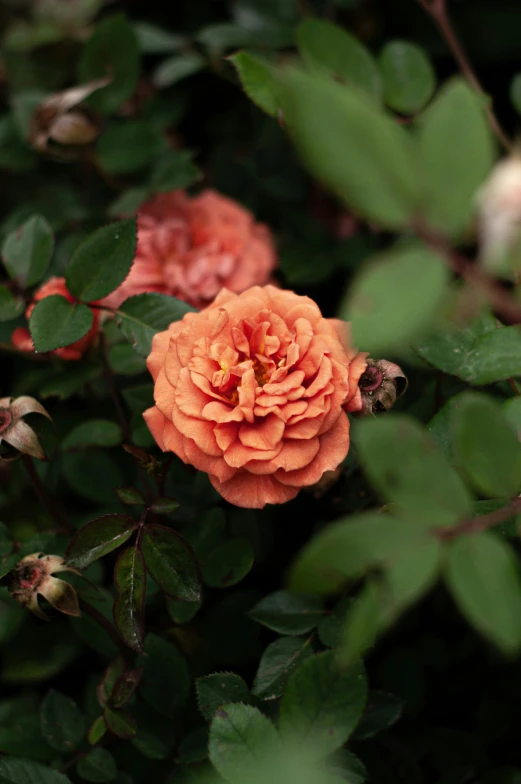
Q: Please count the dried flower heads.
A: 4